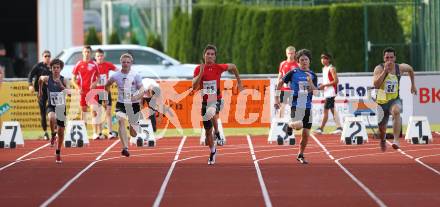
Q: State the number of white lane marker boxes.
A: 7